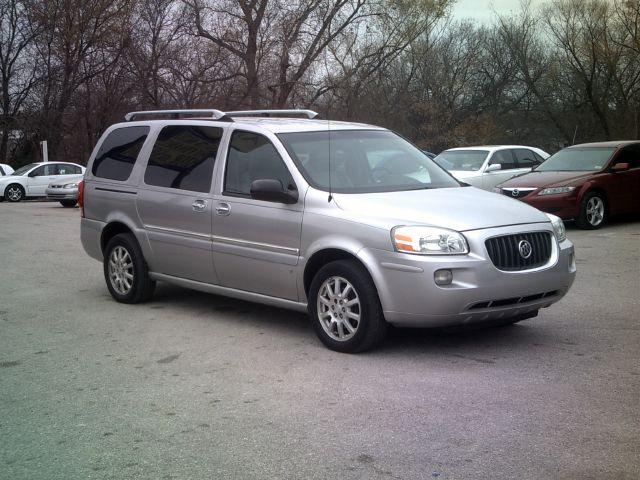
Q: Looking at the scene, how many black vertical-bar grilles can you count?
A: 1